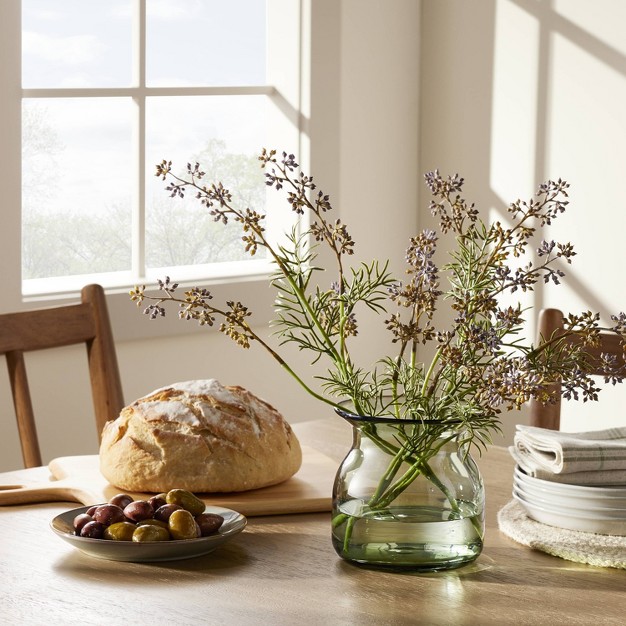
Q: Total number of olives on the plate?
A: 14